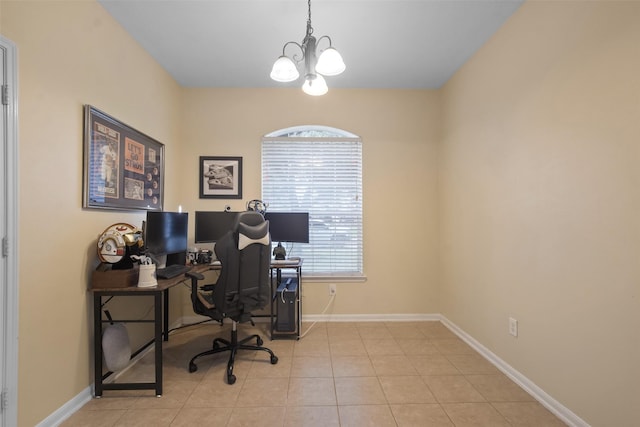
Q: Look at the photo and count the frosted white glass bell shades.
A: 3